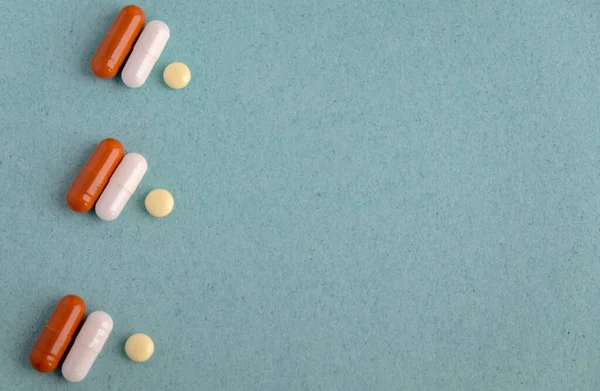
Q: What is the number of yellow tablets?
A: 3